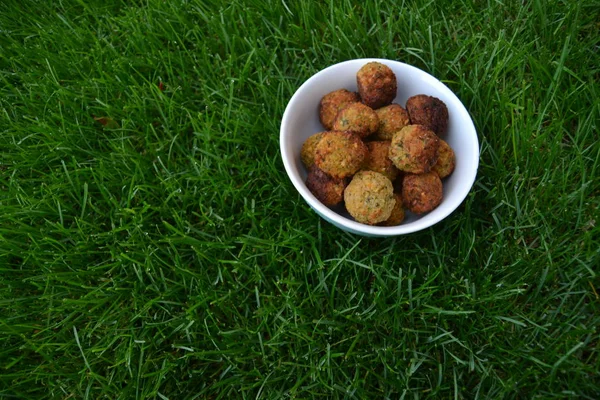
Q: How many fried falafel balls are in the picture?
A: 14